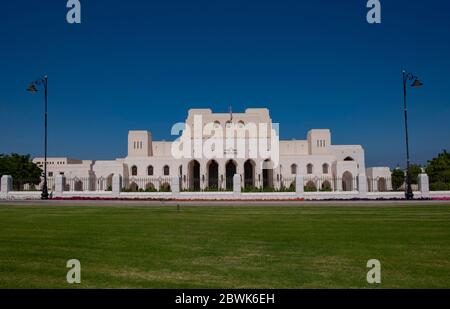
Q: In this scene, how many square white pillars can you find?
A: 8